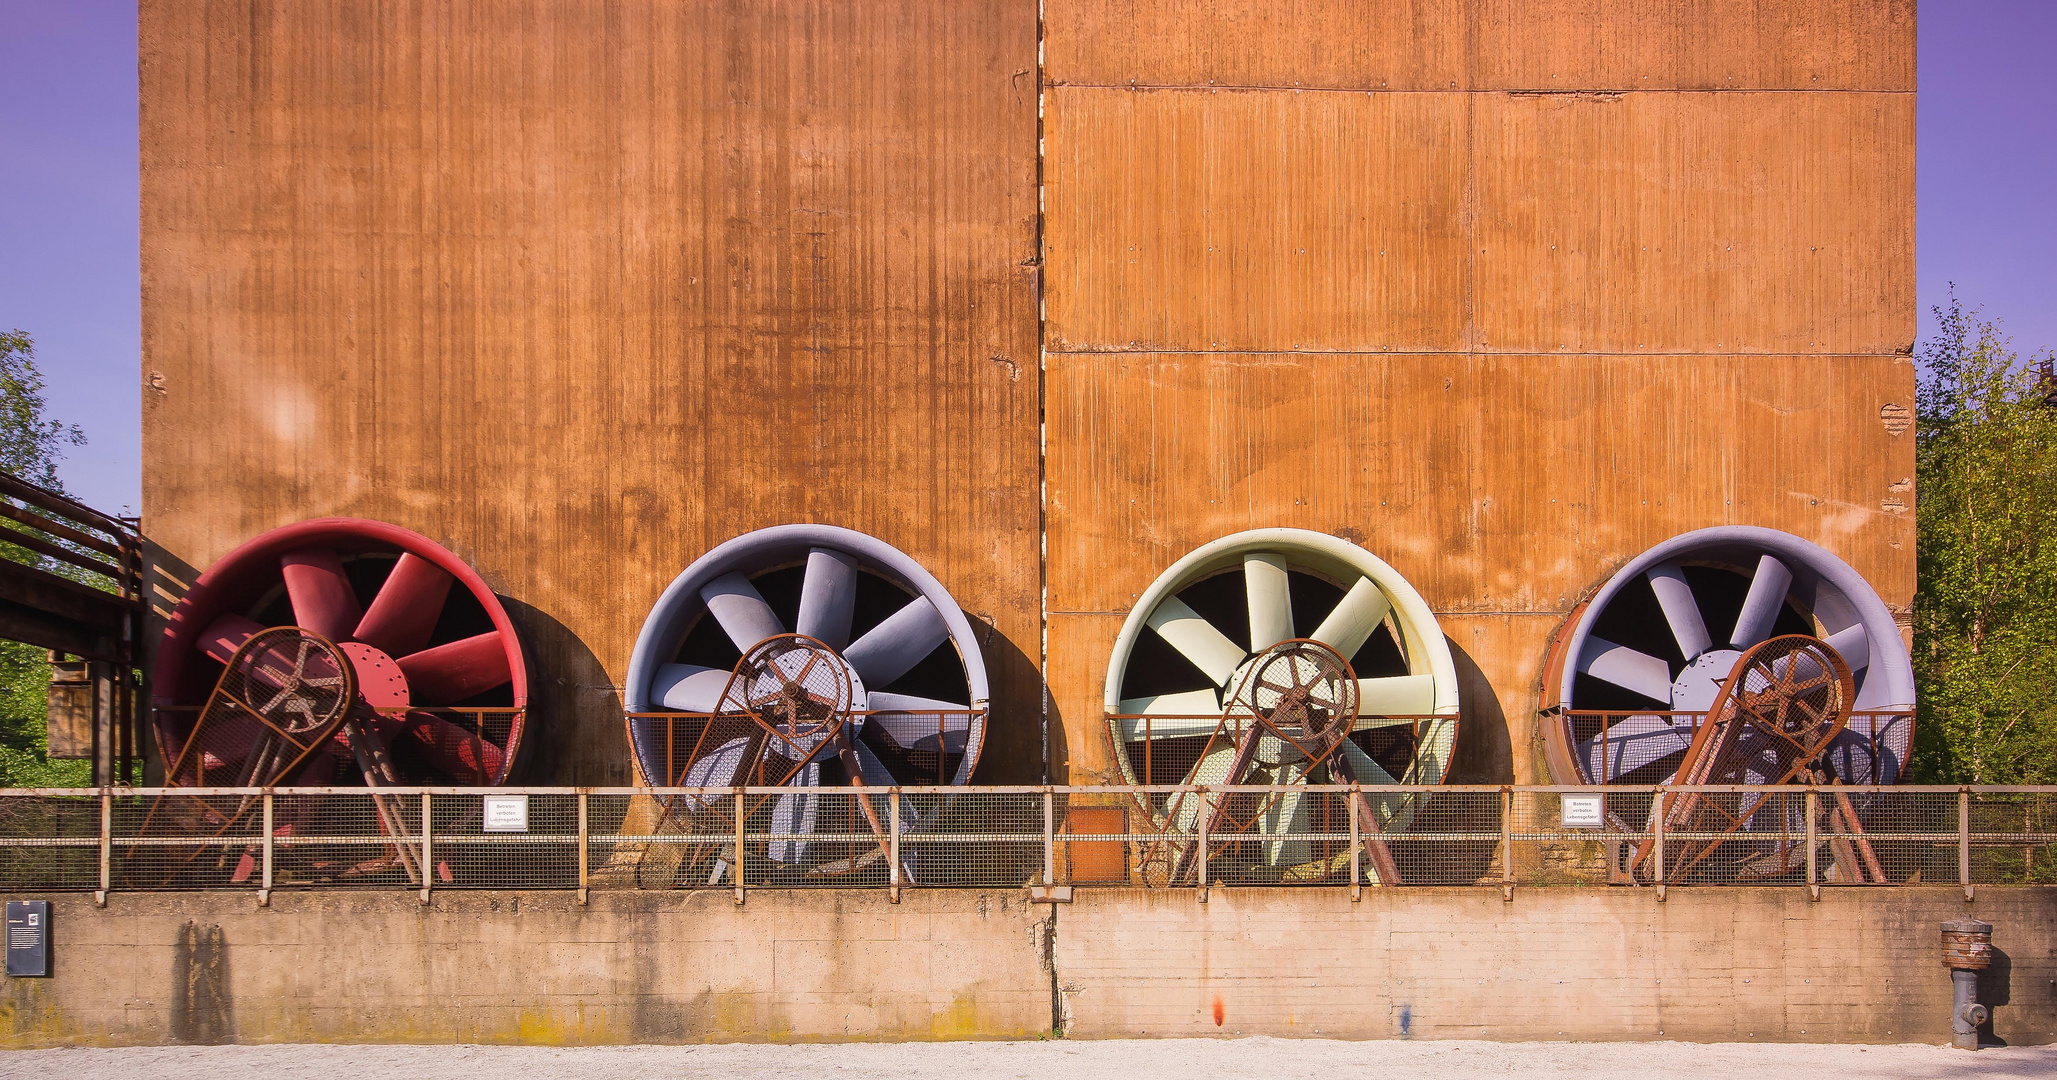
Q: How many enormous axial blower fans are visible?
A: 4